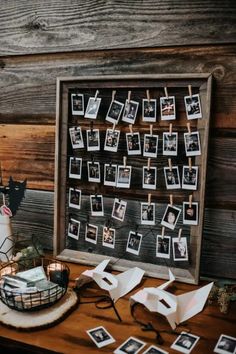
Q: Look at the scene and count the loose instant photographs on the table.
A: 5